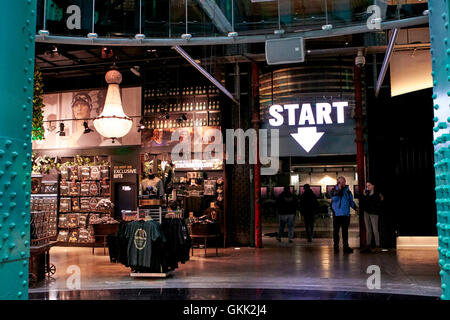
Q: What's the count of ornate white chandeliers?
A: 1